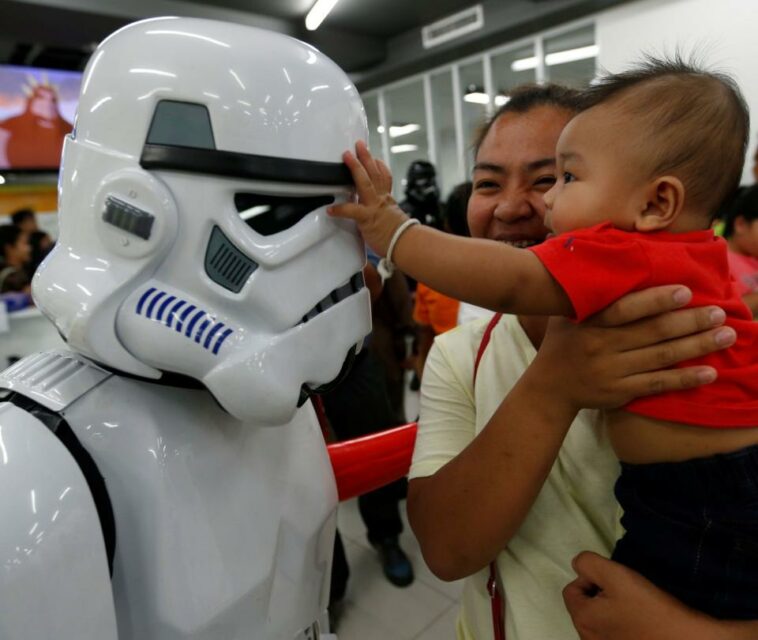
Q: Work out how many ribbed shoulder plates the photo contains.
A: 1